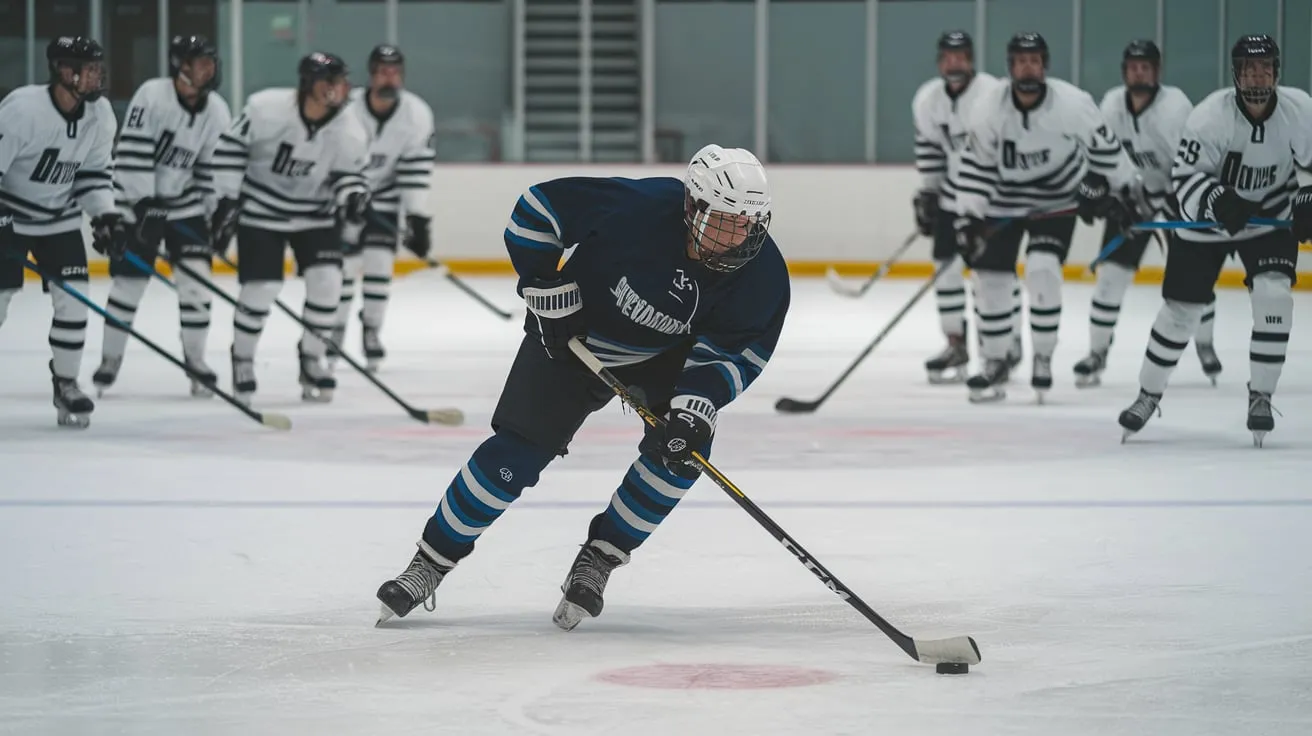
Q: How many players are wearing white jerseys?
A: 8